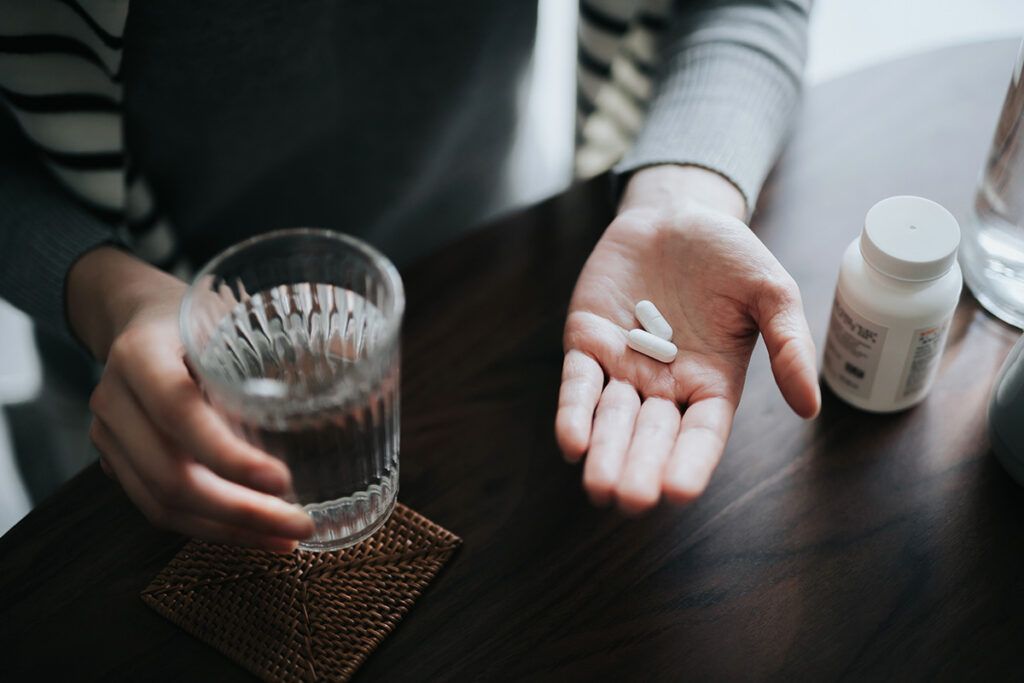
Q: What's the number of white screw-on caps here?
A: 1